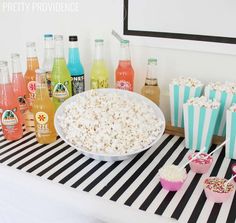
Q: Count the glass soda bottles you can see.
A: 10